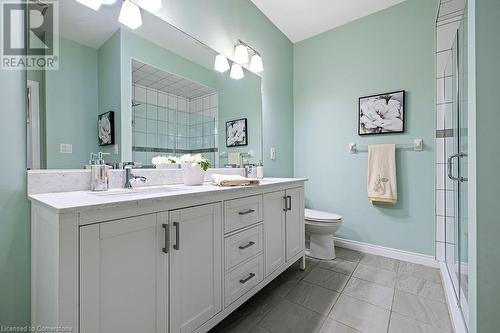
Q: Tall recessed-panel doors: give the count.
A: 4